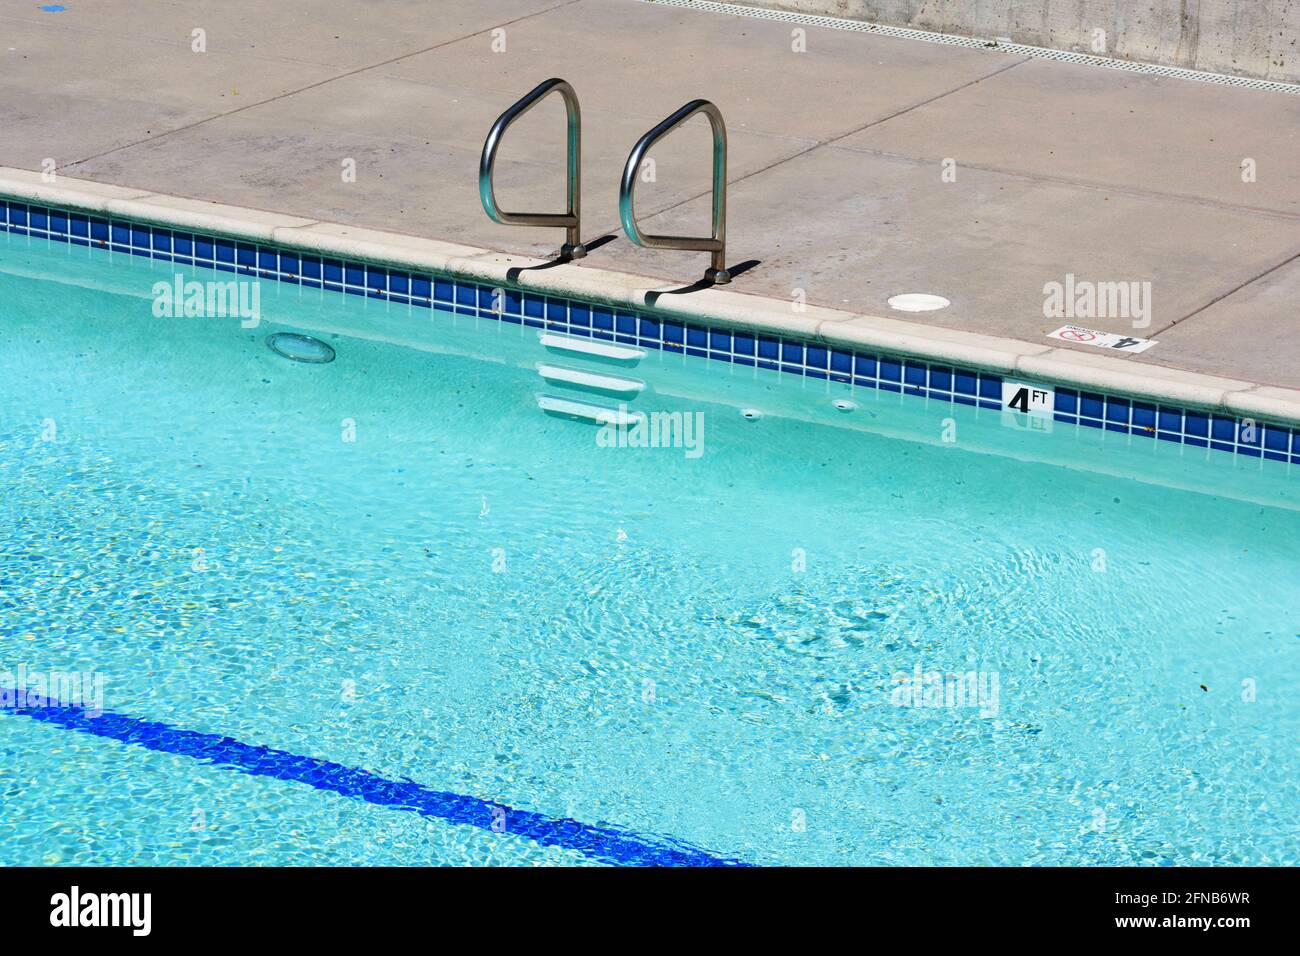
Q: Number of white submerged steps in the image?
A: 3